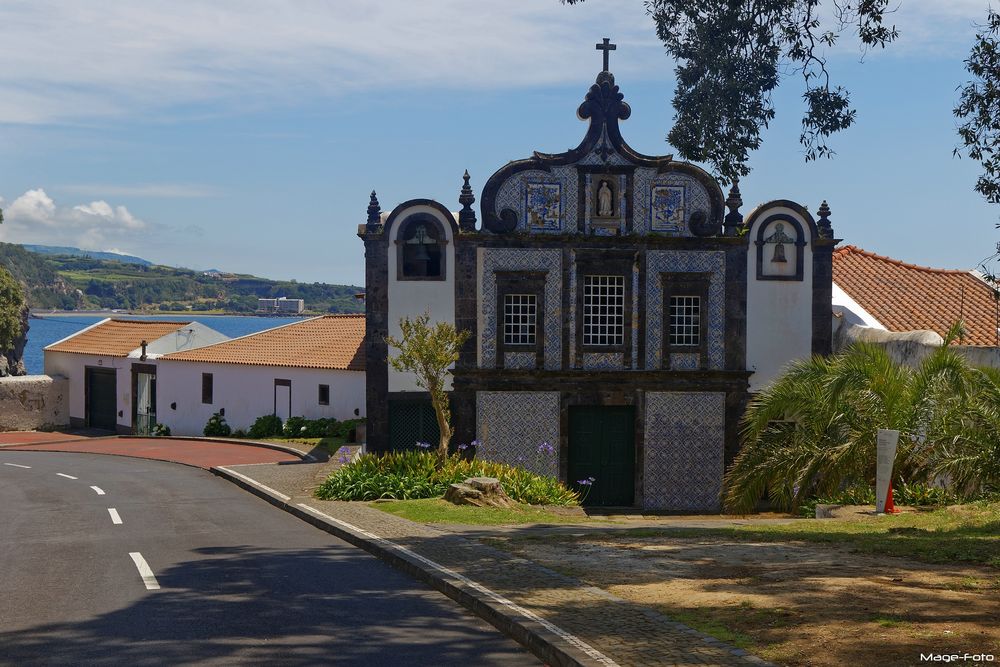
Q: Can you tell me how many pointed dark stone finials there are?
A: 4